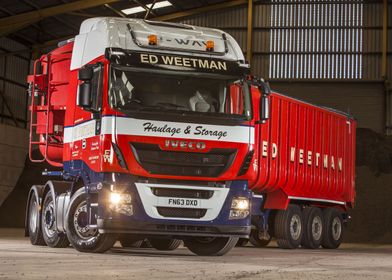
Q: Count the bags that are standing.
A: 0